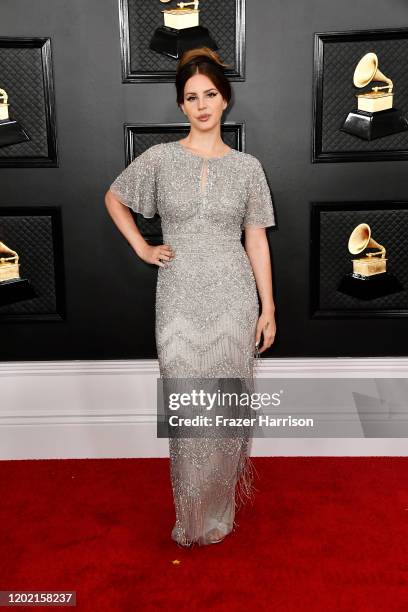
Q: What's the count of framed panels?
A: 6